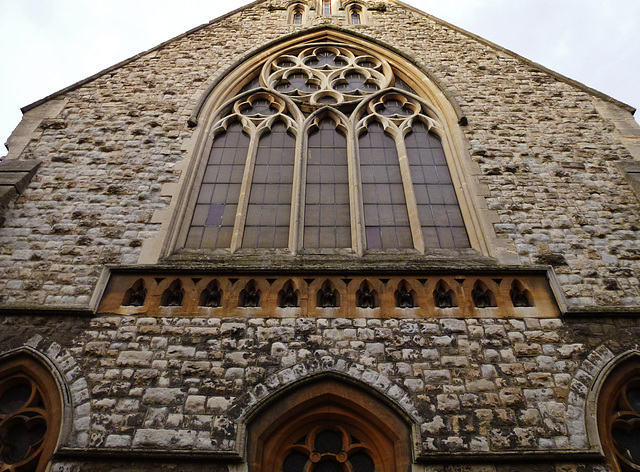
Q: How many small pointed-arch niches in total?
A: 11